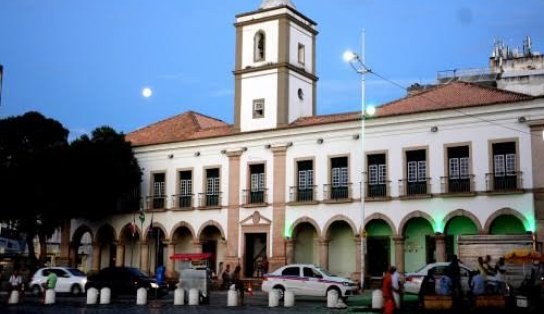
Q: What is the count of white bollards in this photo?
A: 12